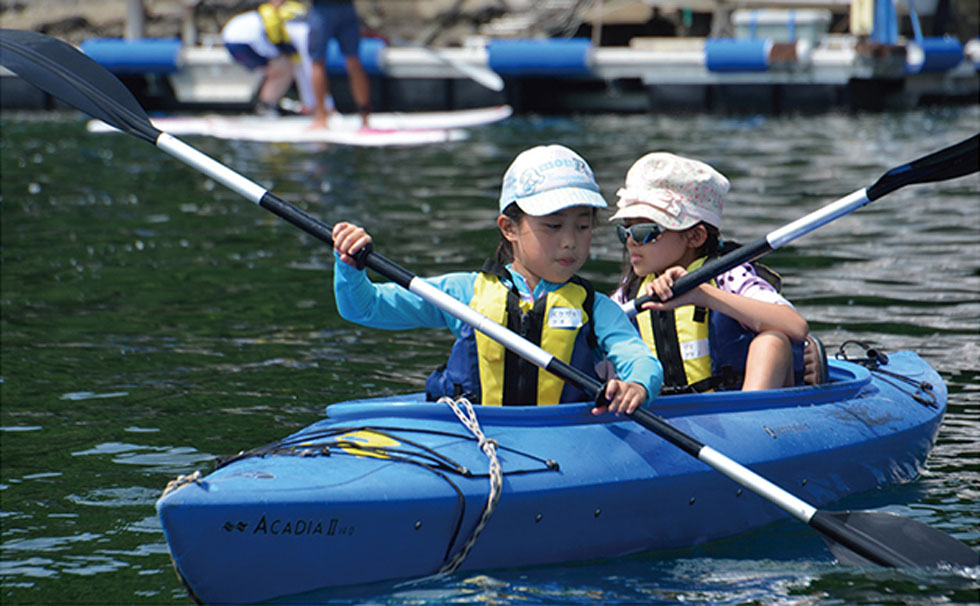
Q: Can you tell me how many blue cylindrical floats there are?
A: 5